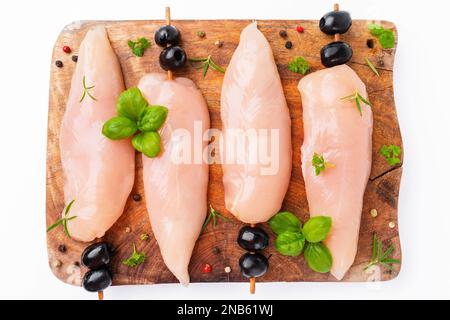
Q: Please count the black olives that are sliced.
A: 0